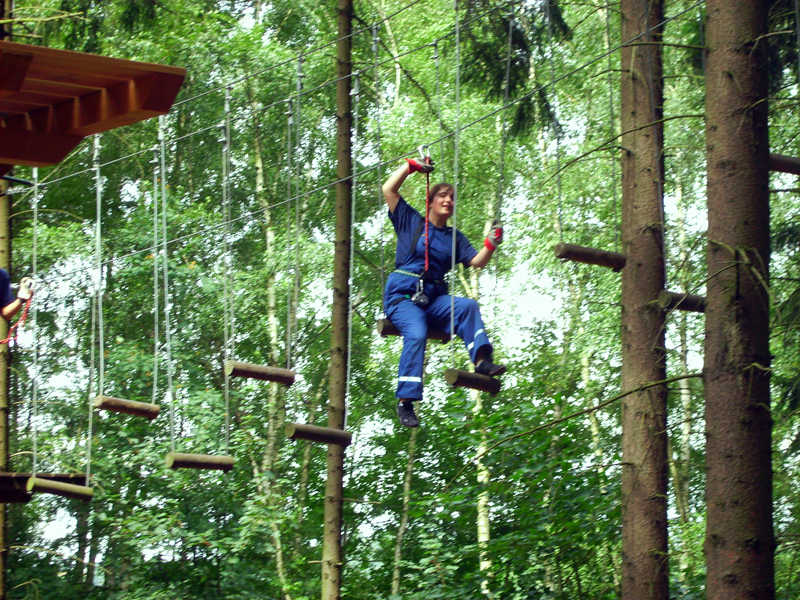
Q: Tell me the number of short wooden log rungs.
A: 10